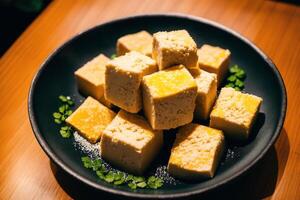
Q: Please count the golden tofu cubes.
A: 11